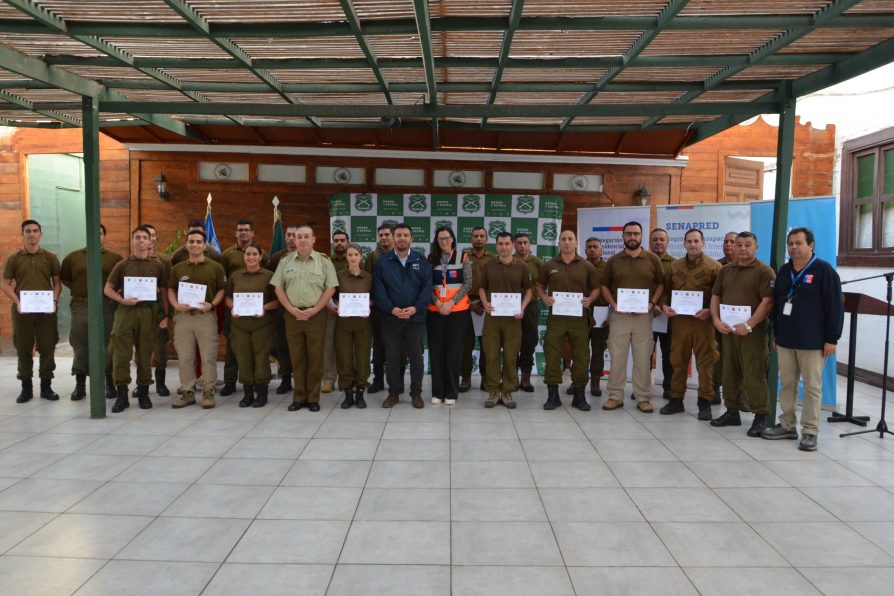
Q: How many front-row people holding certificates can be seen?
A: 10